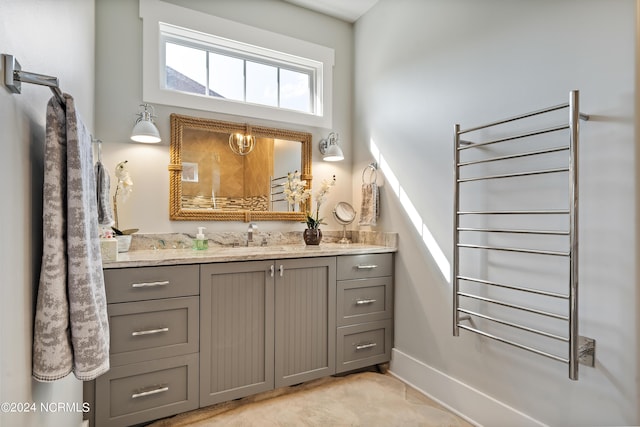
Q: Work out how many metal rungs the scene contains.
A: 11